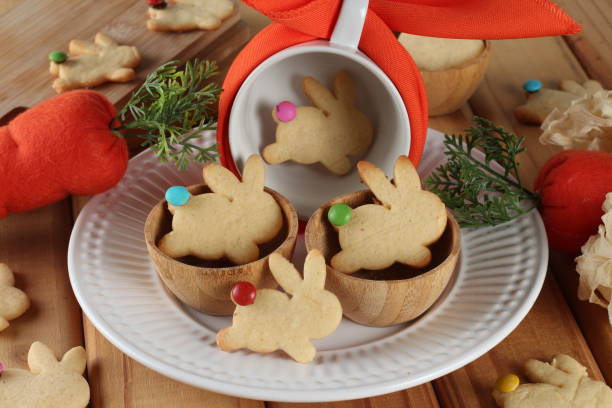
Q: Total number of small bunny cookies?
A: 10